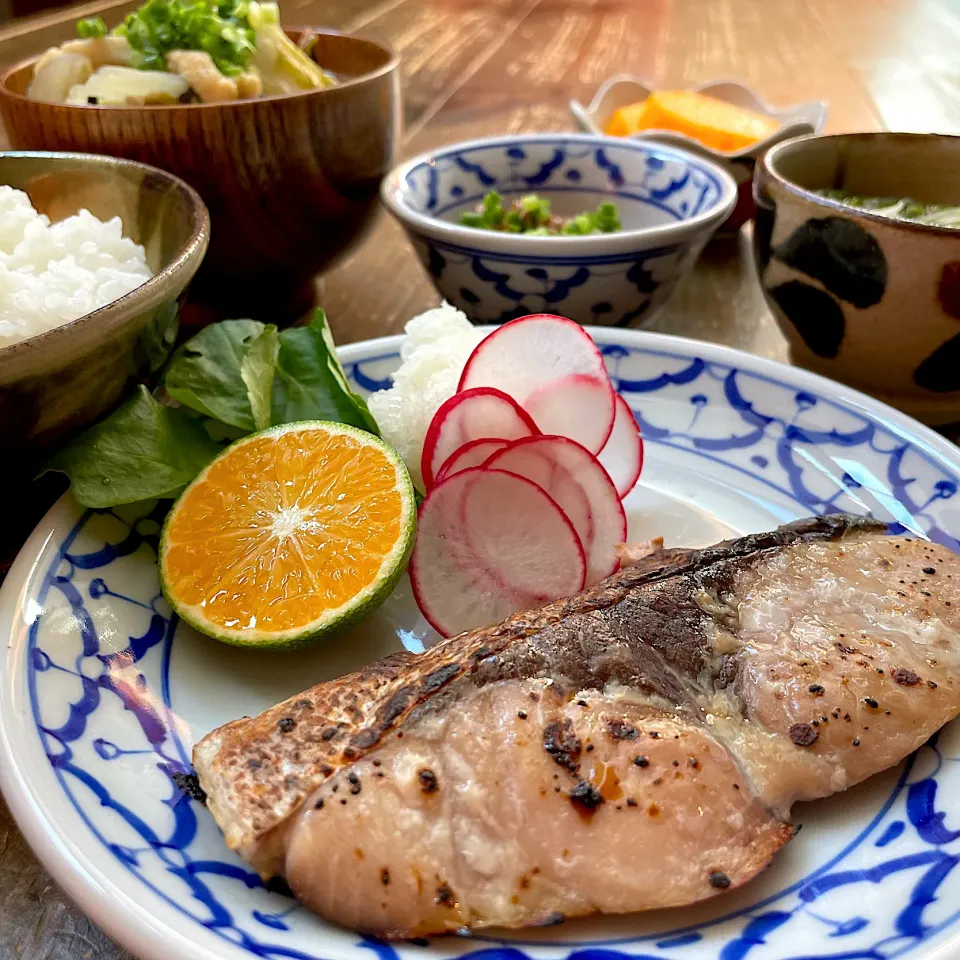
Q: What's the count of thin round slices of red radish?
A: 6